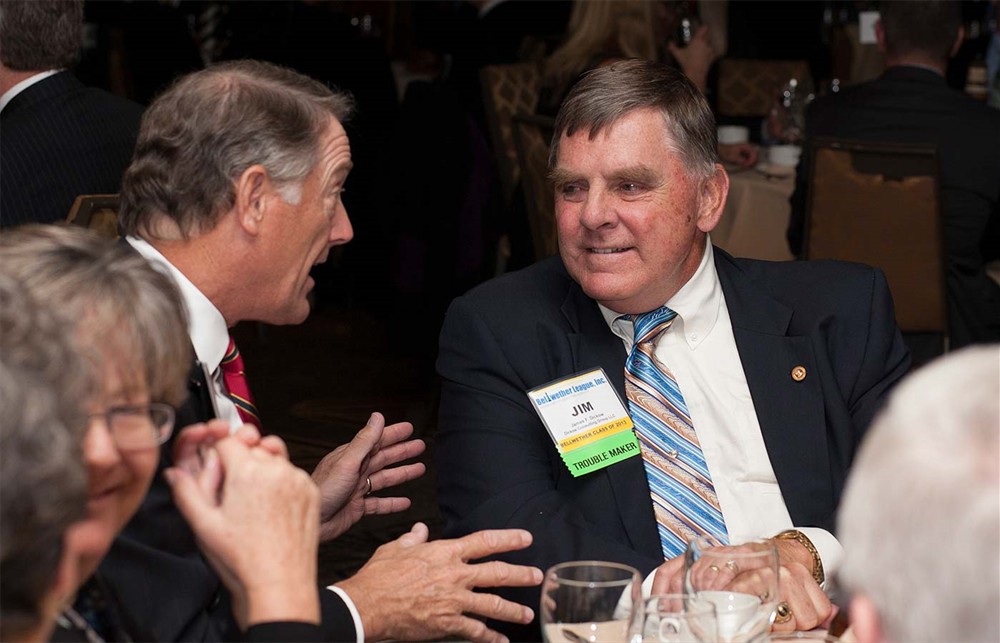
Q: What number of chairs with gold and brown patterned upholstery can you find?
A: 3